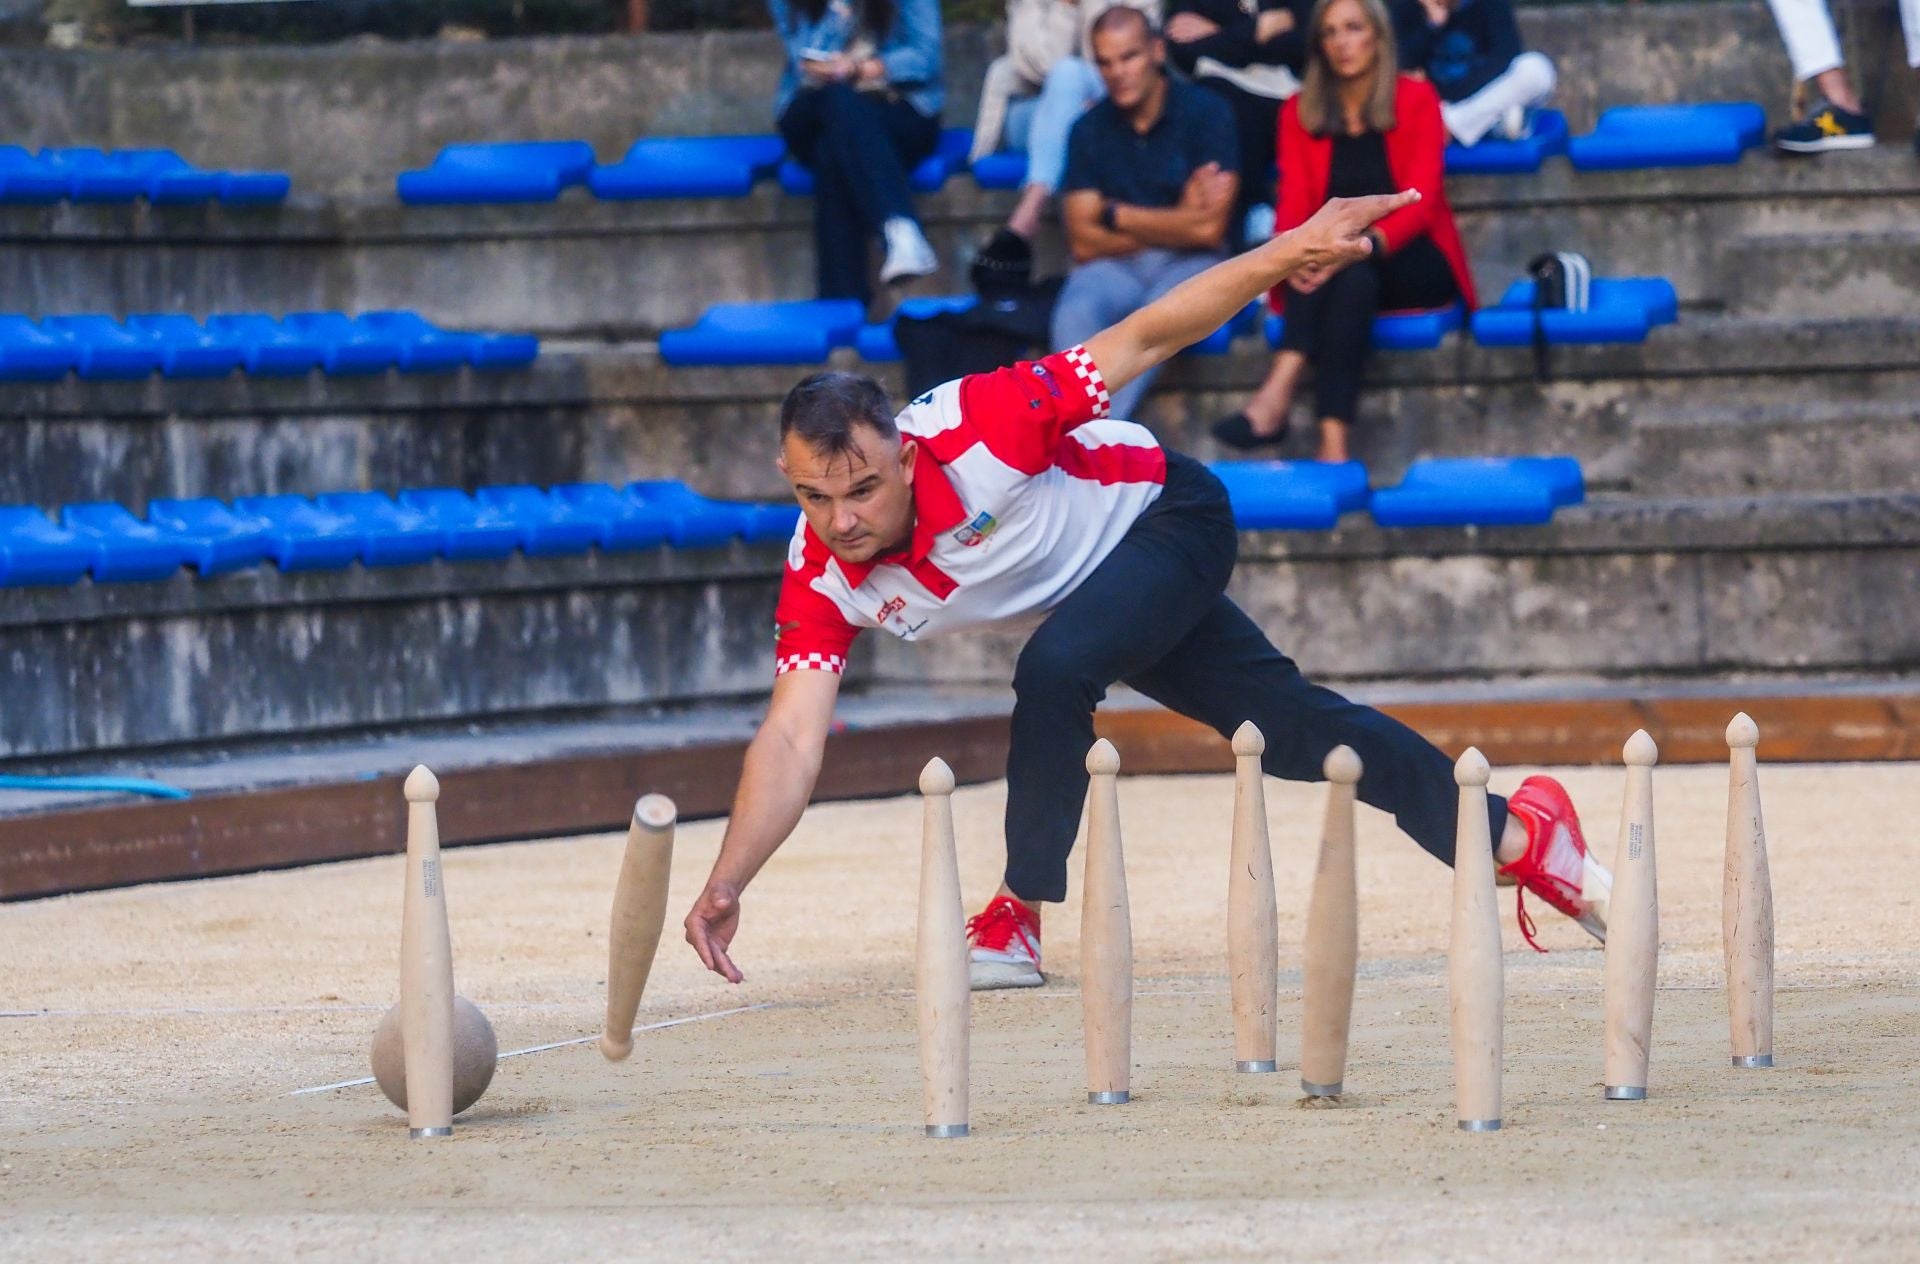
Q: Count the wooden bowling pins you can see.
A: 9